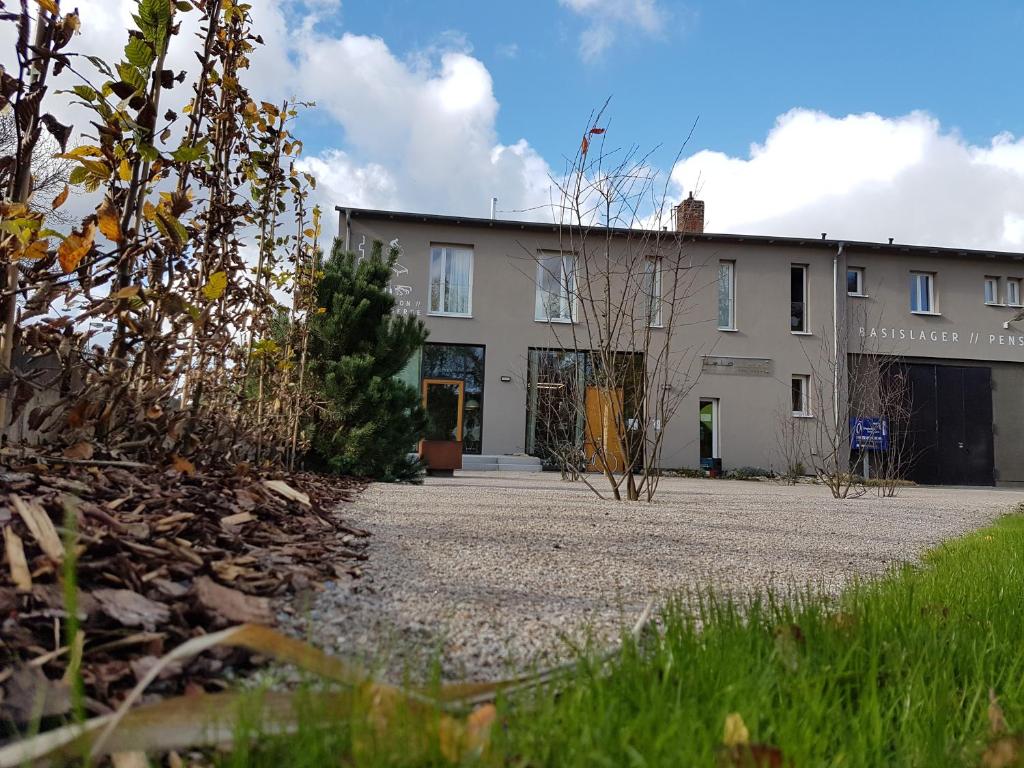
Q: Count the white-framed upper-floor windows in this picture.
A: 9